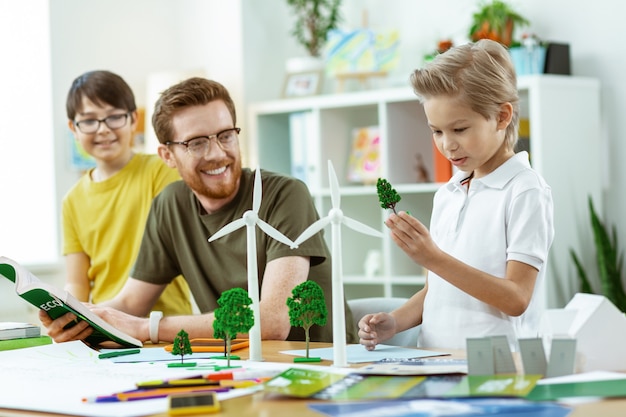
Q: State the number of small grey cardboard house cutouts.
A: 4